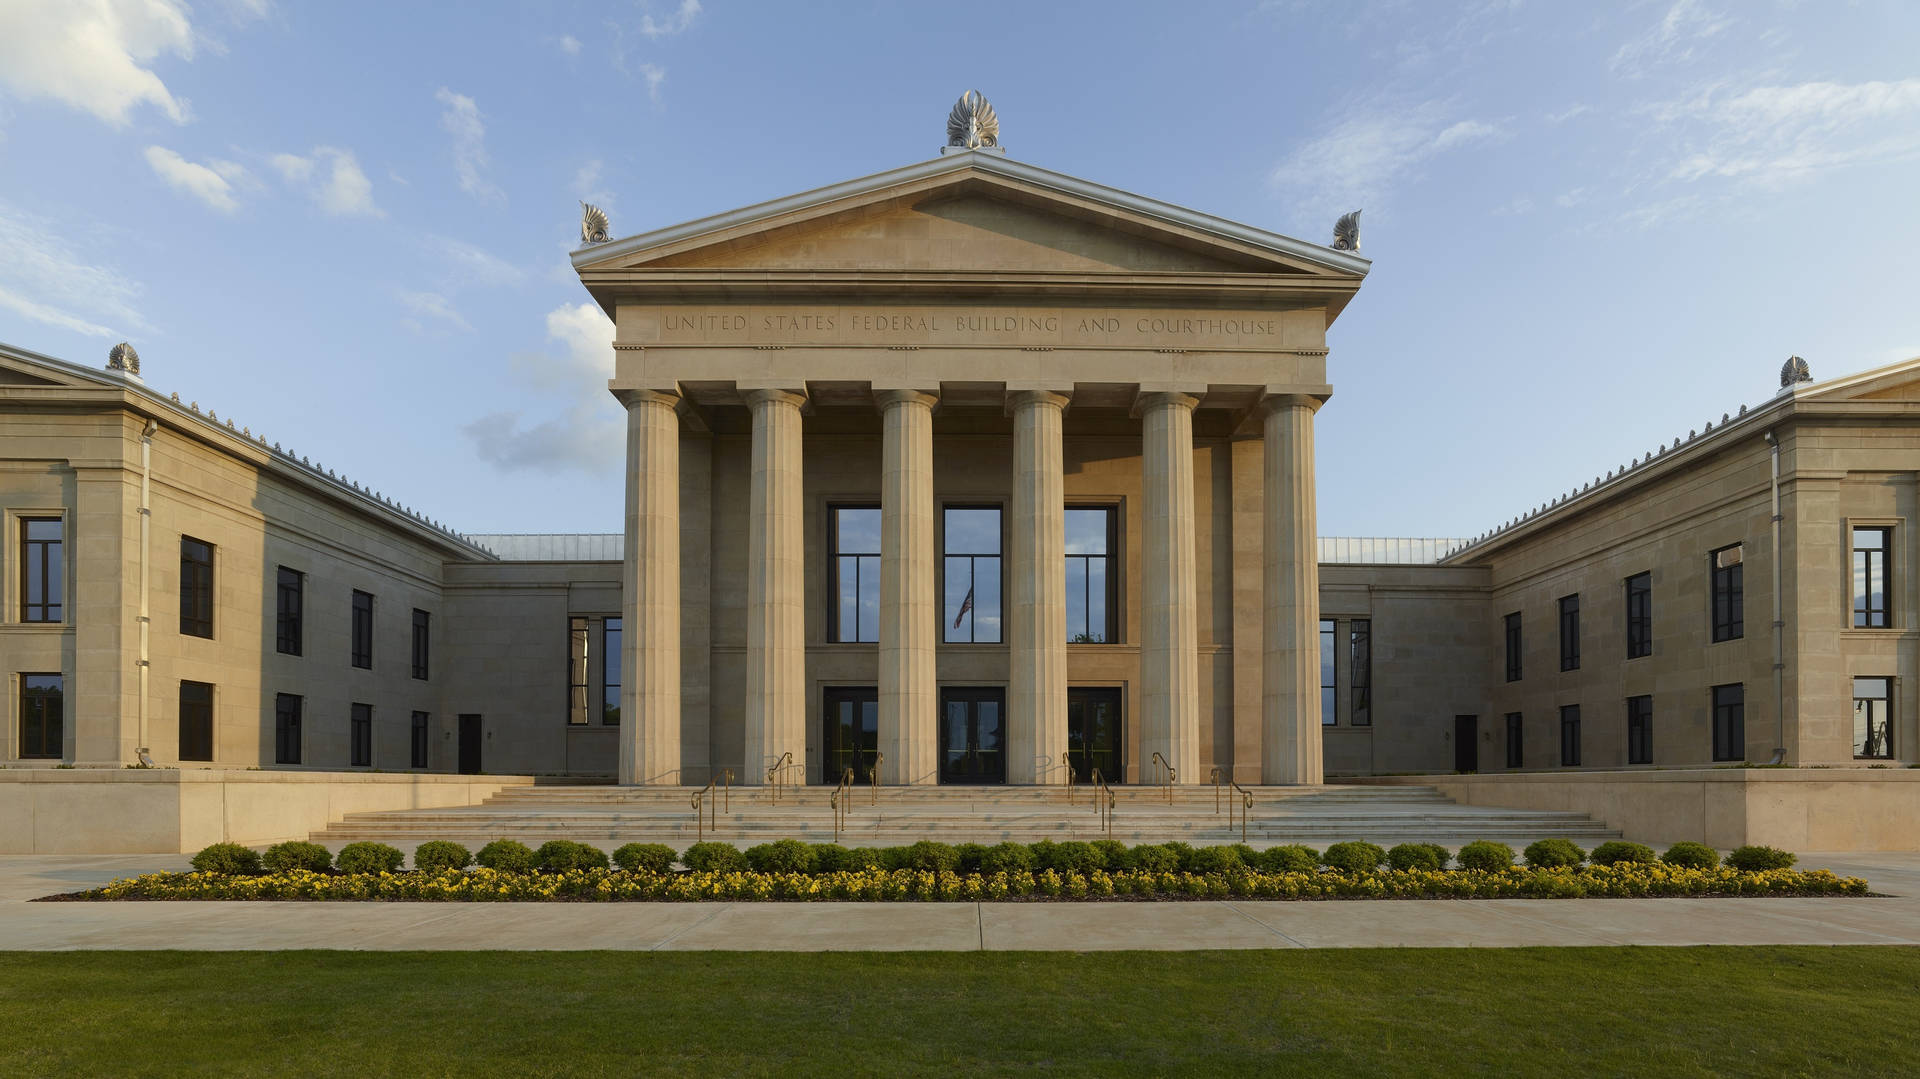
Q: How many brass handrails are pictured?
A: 8